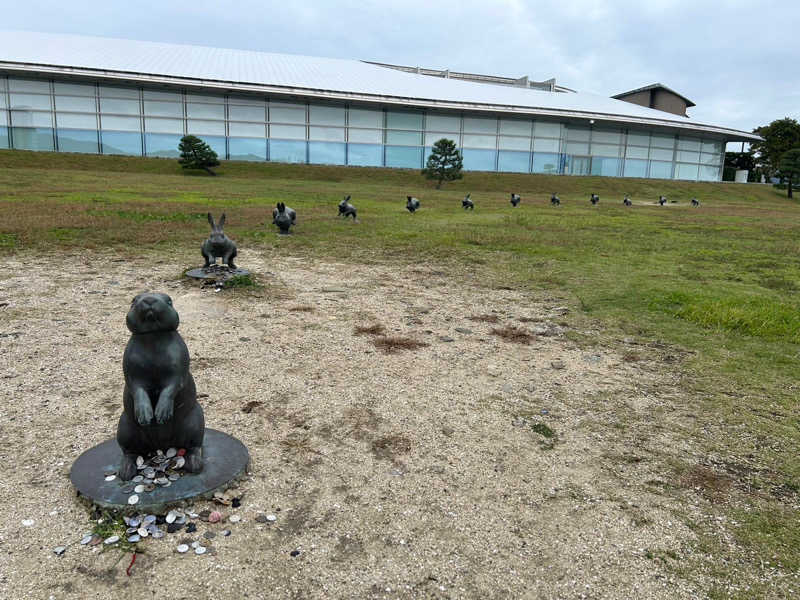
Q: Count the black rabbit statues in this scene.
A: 12